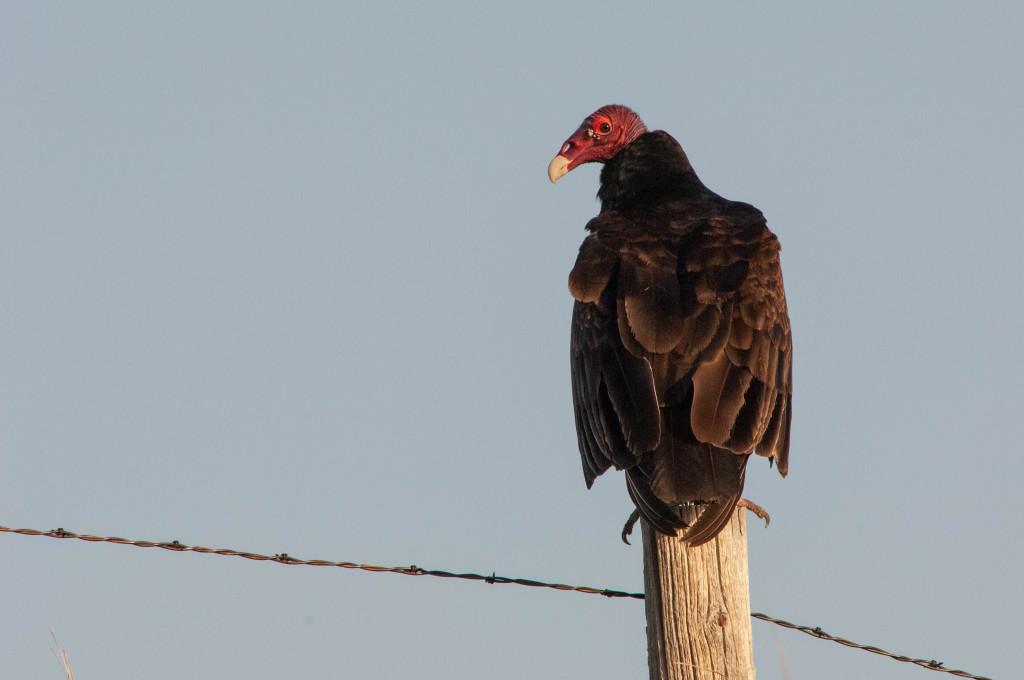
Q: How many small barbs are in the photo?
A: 8